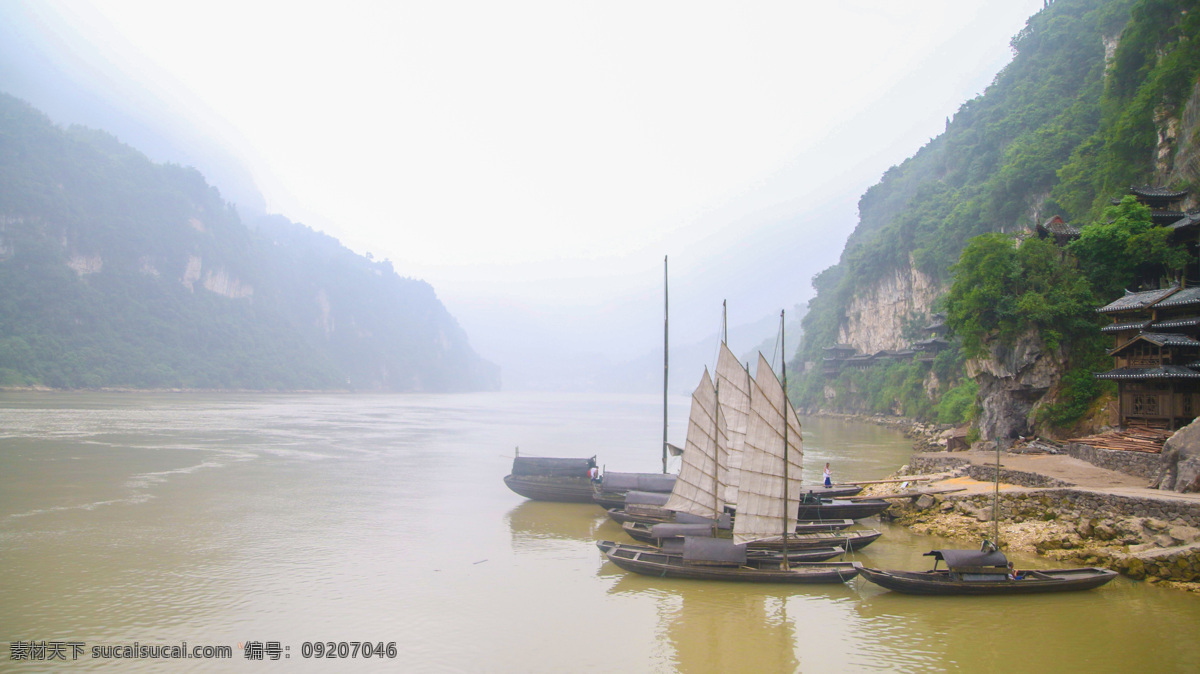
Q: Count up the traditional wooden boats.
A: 7